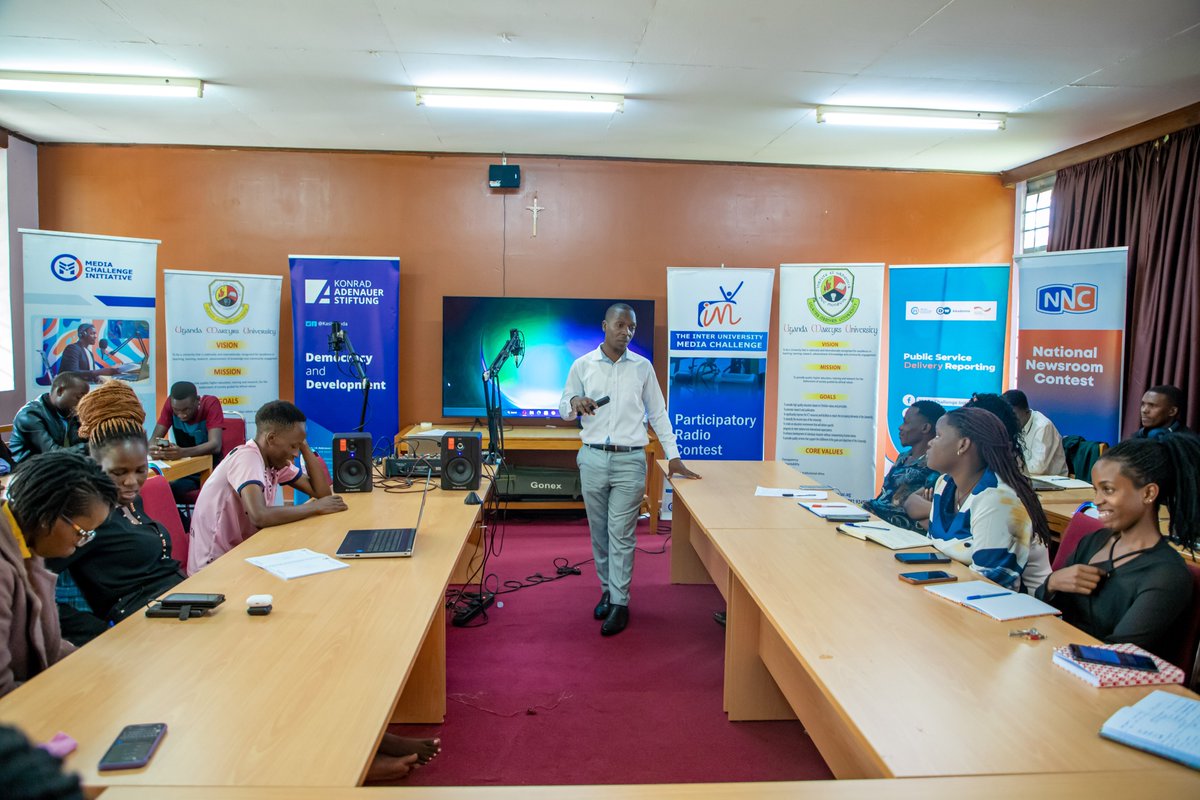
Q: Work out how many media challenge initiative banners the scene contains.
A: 1